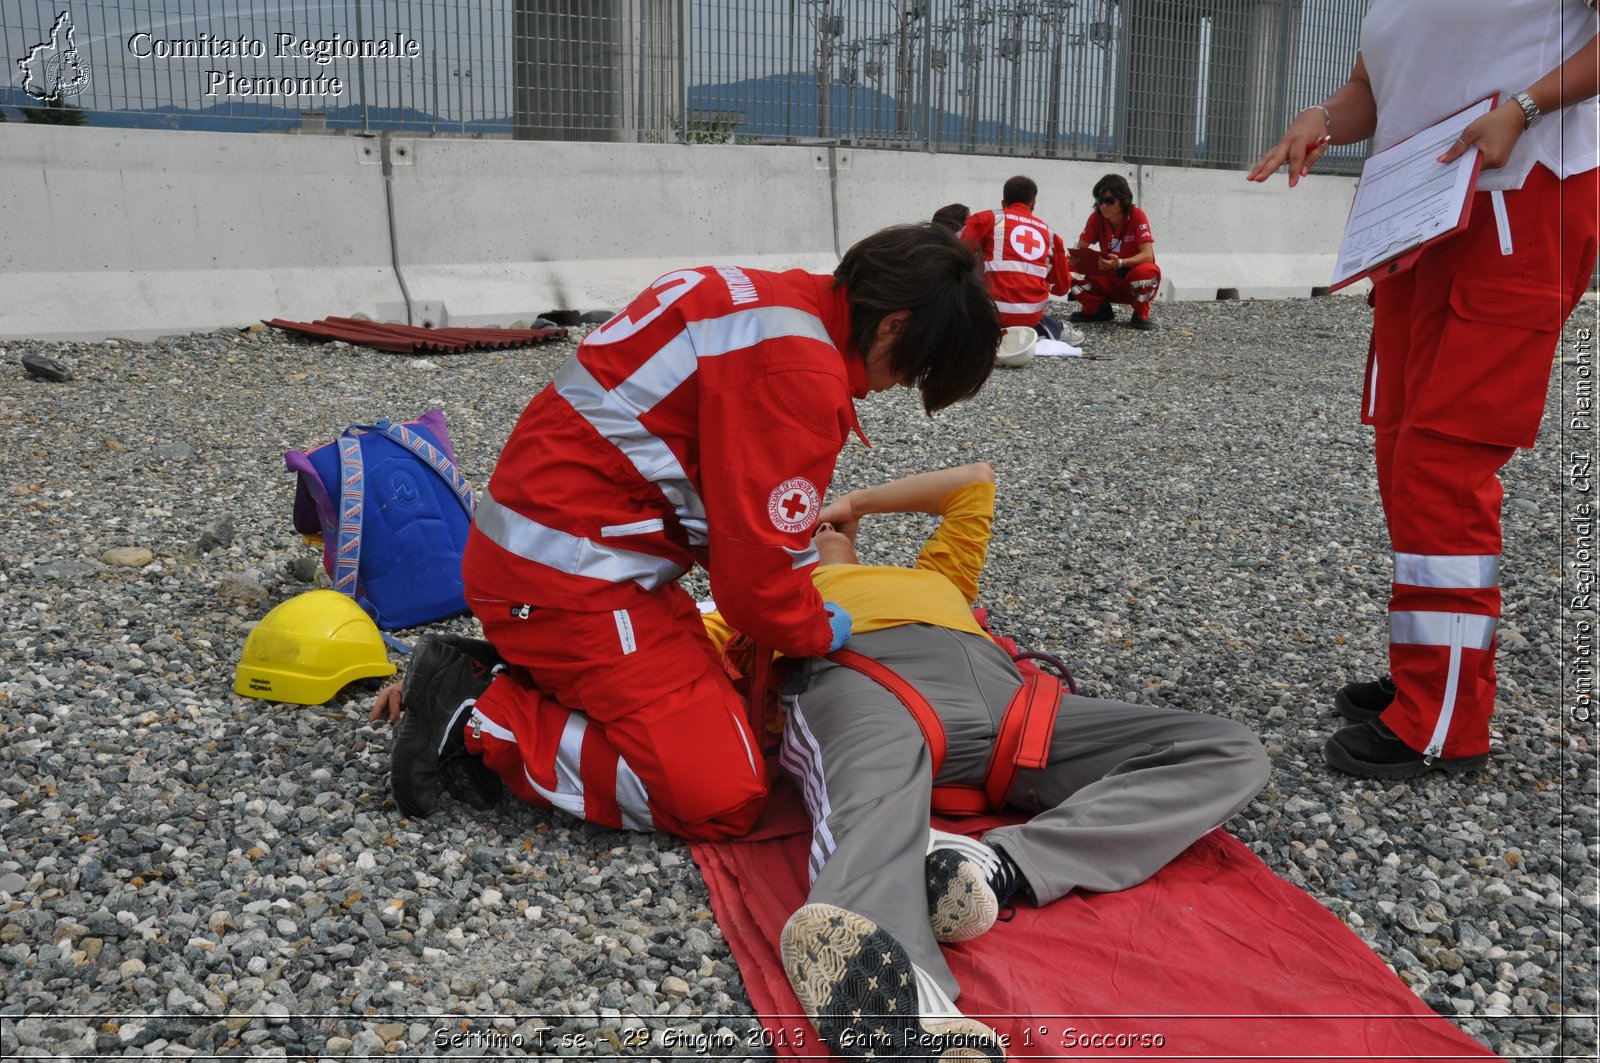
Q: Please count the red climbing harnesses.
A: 1